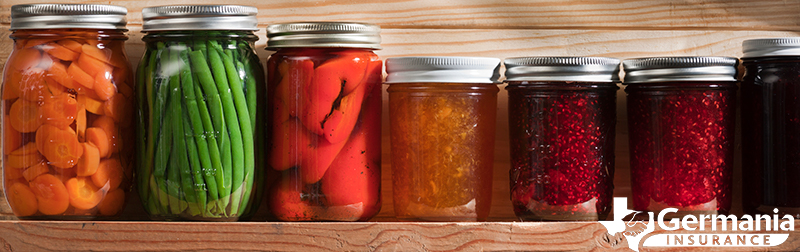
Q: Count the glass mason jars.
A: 7